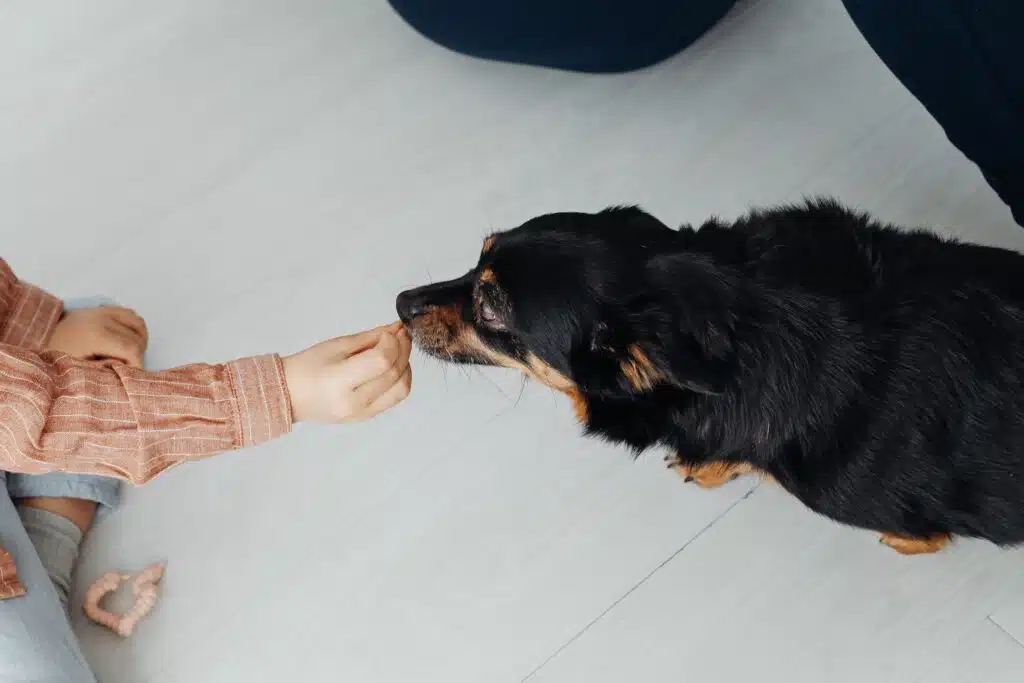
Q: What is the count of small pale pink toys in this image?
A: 1